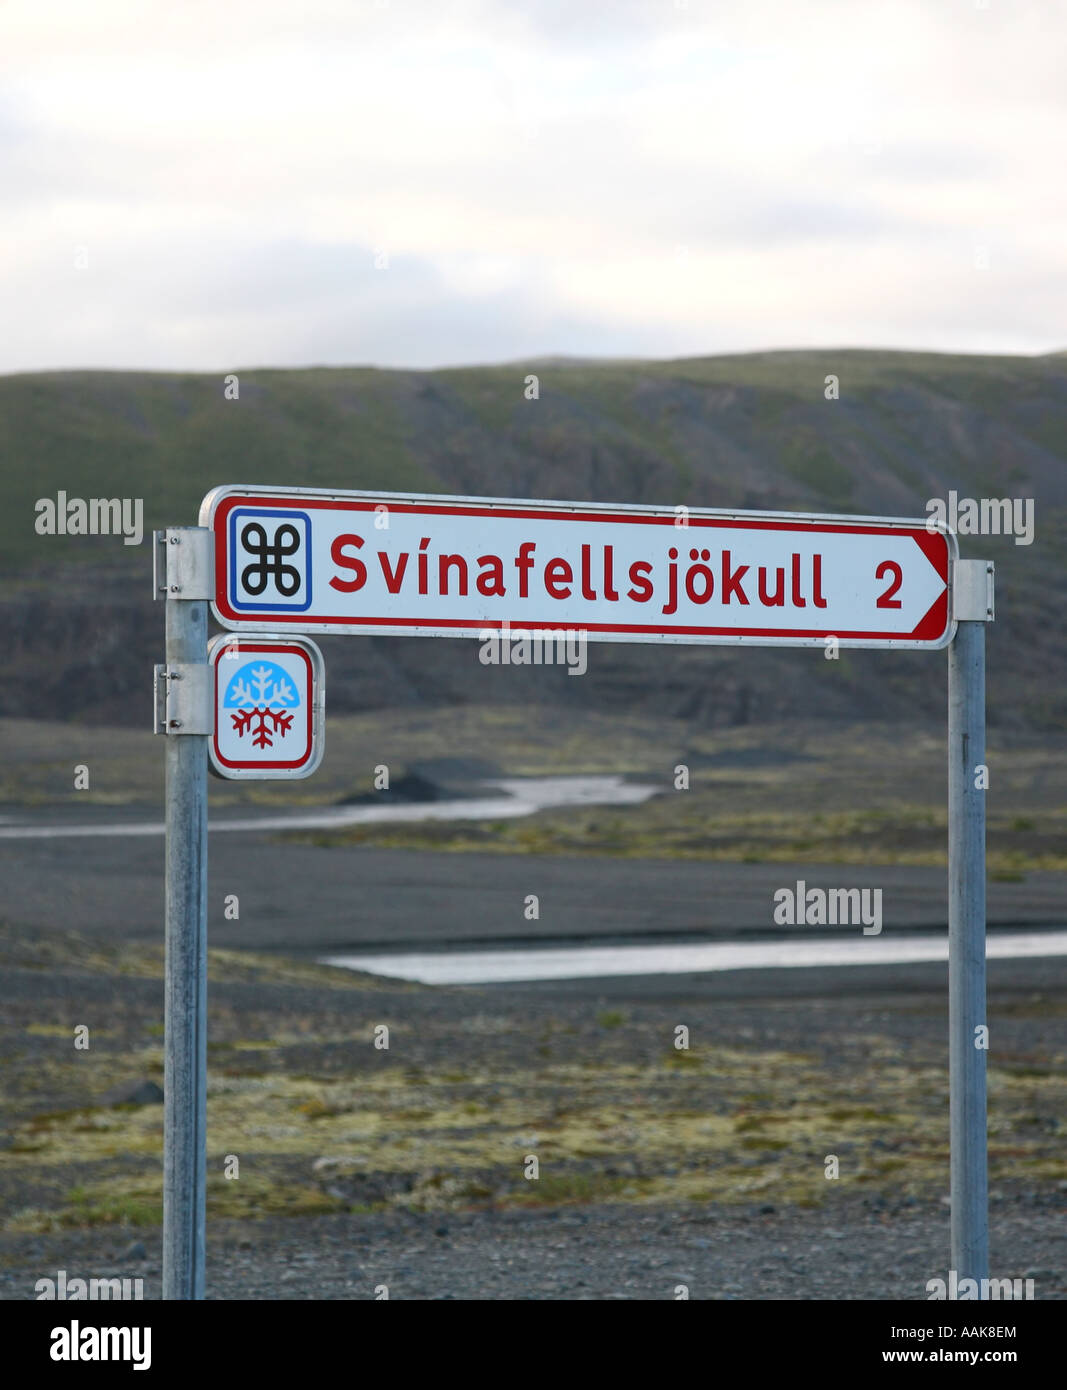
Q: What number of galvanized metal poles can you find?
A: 2